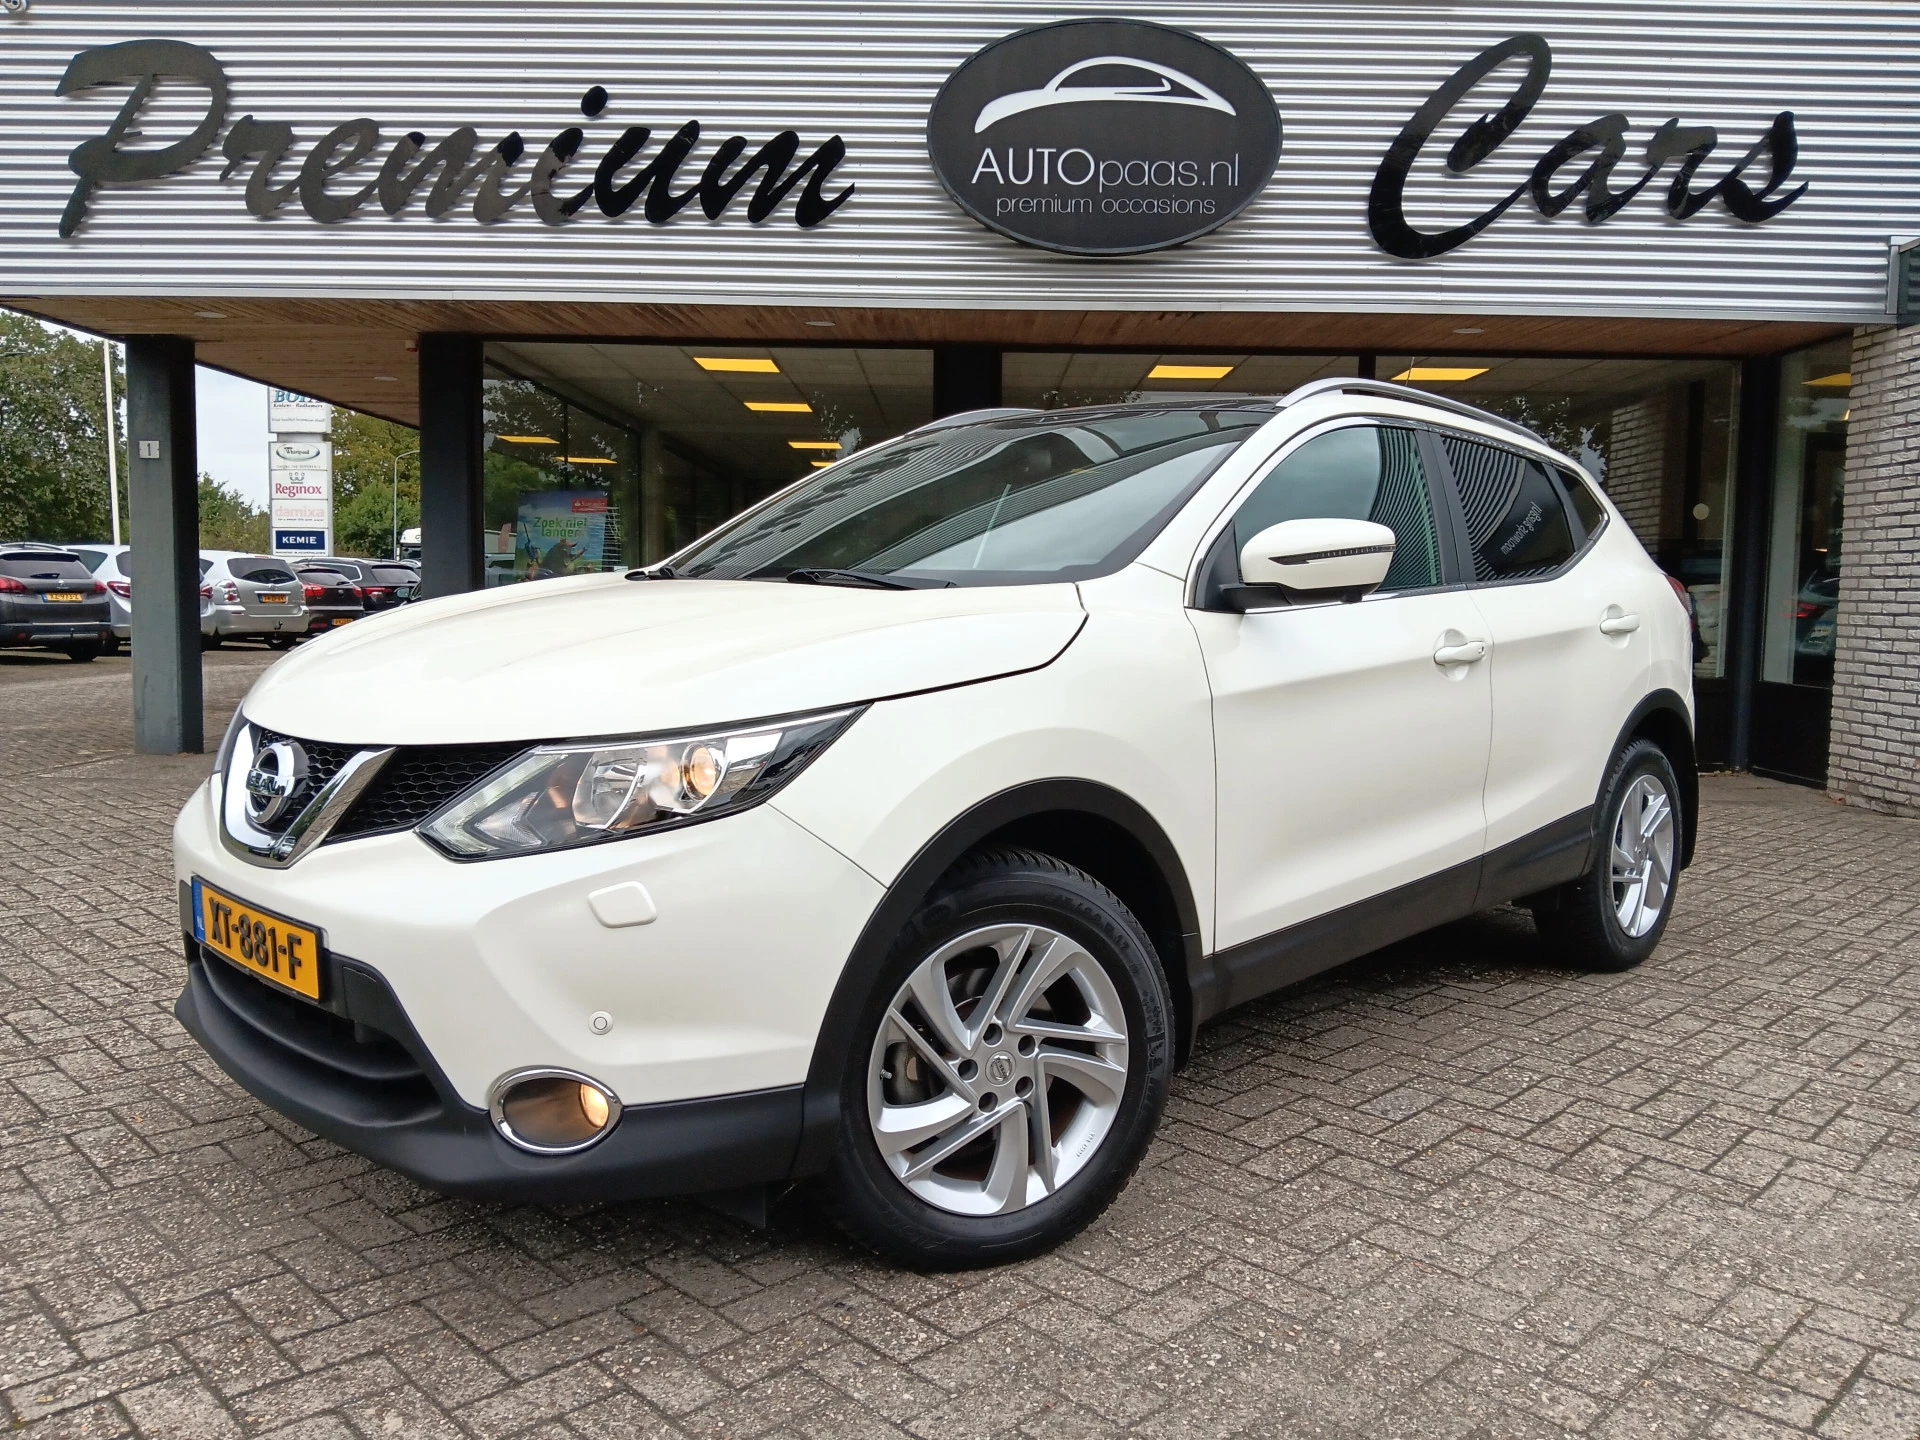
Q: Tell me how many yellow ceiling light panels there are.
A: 9